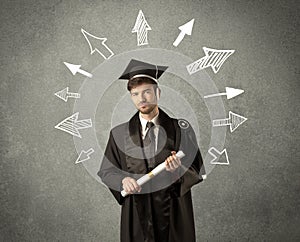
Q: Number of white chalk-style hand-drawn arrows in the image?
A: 11